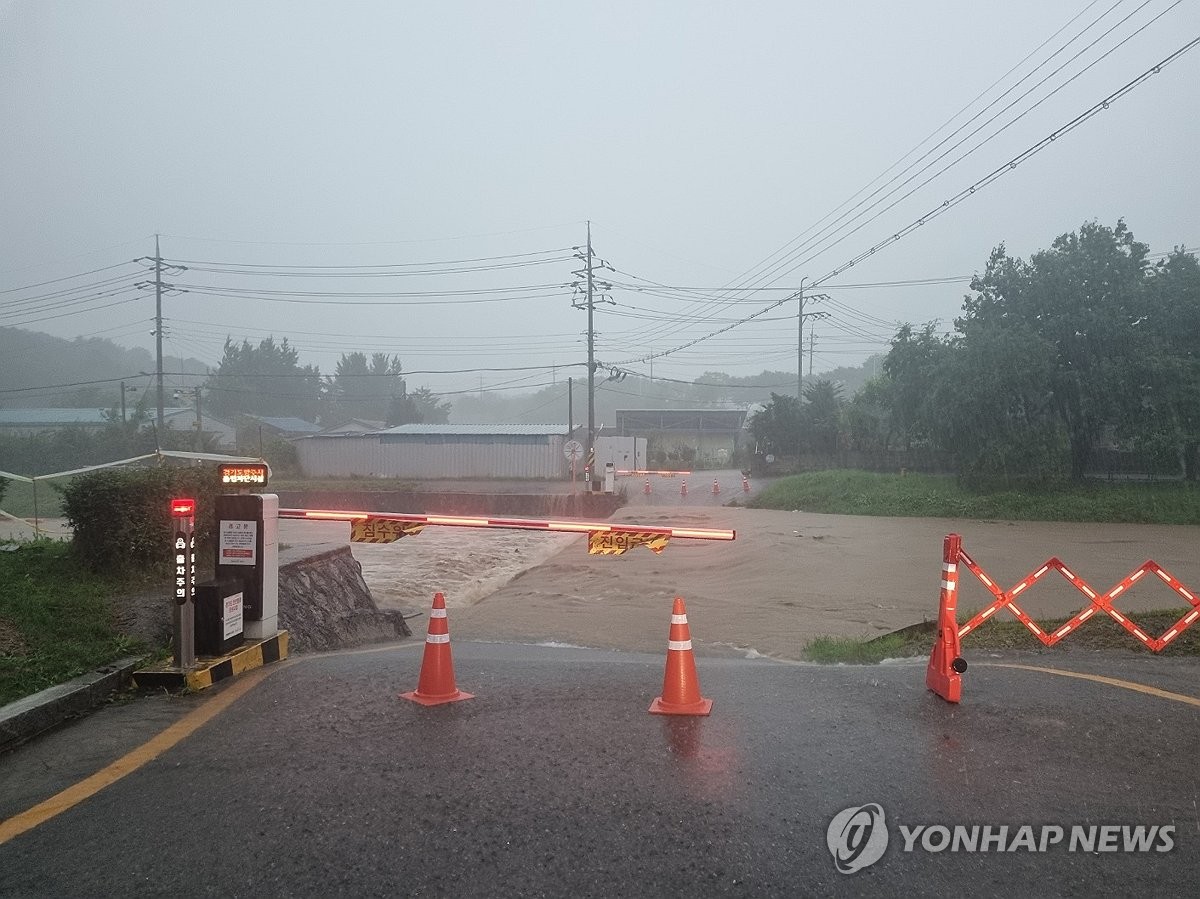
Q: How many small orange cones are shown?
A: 4